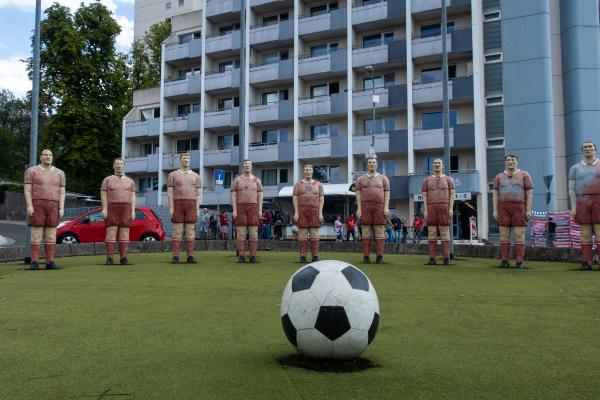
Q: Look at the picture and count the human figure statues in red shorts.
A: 9